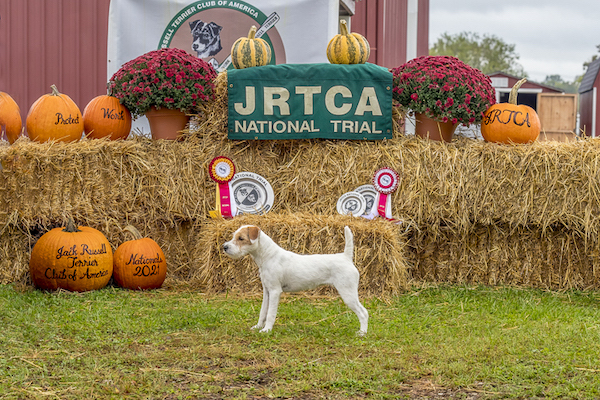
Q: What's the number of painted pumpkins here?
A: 5